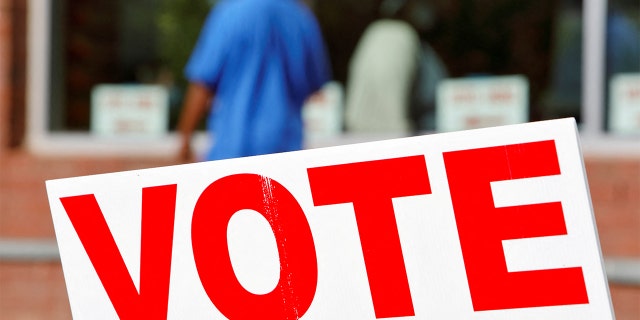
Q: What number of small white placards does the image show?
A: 4